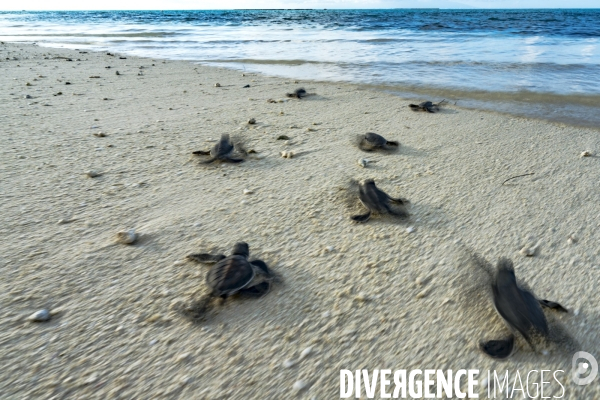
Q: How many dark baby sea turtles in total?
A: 7